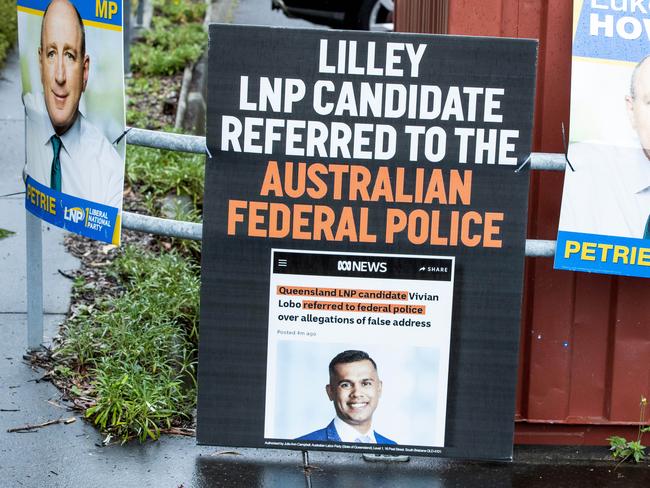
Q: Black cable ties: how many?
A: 2